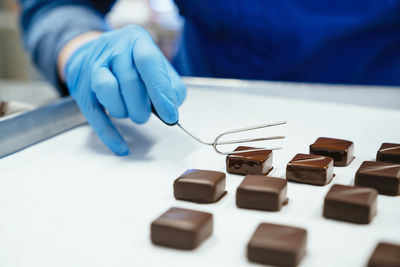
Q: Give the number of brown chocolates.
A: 11